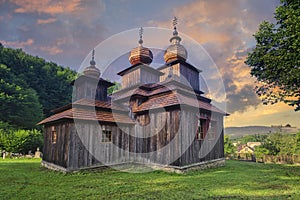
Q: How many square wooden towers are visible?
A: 3